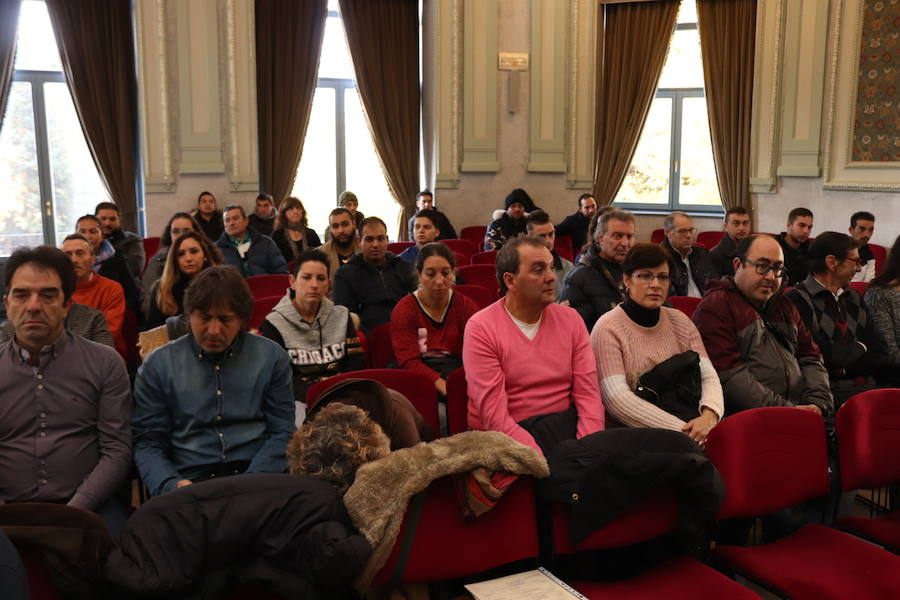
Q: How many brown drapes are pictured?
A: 6